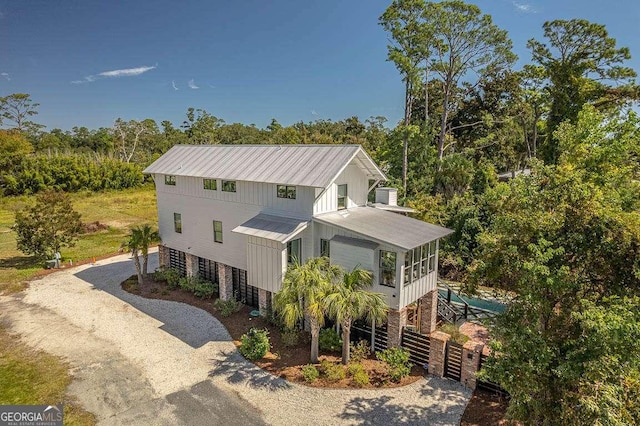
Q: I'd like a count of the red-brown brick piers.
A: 8